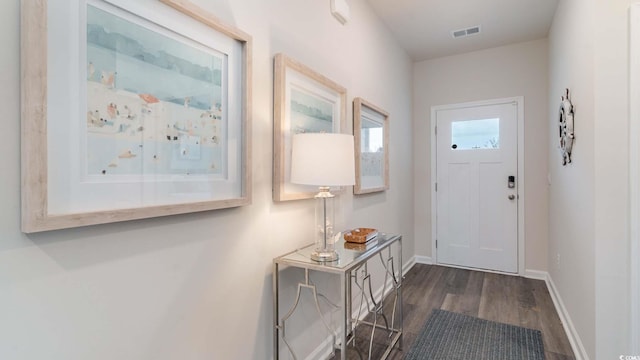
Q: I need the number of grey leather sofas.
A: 0